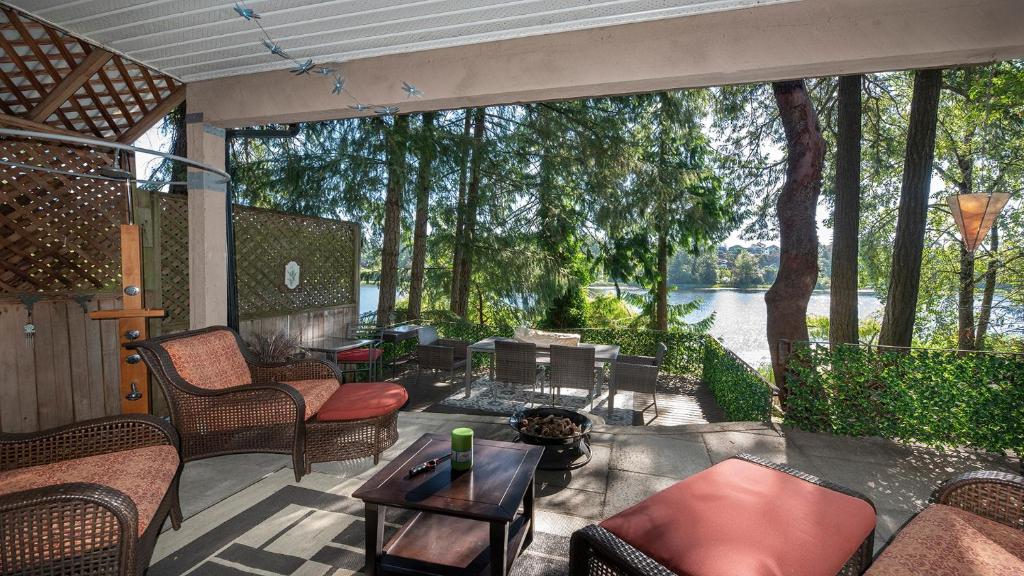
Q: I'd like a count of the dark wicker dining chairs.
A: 4